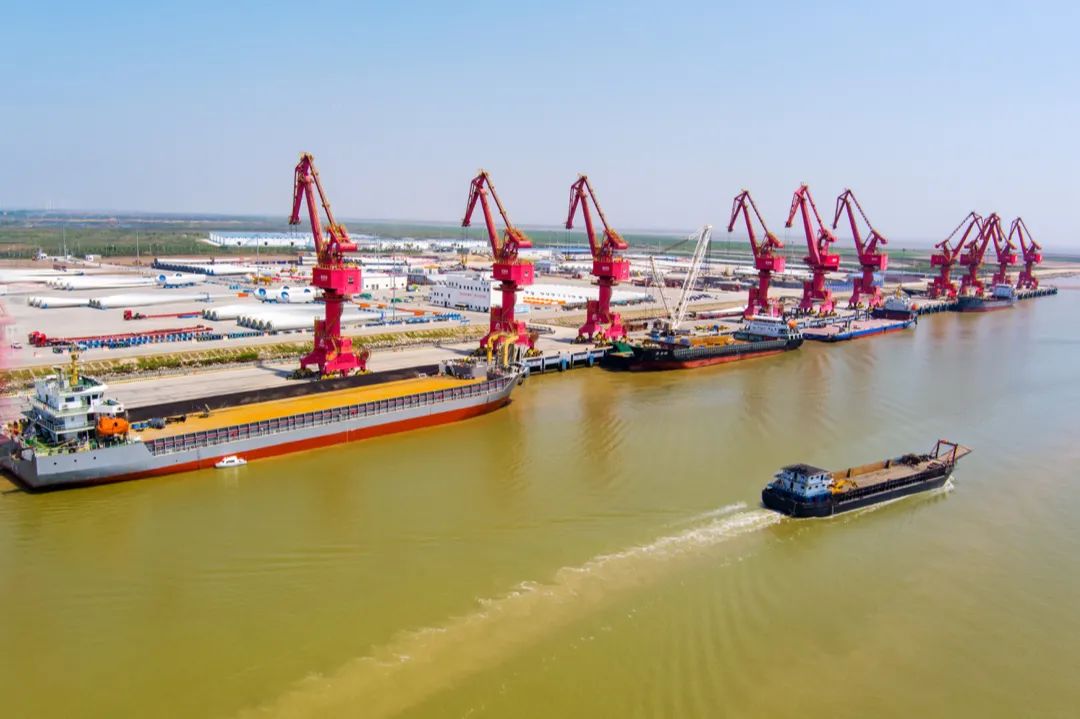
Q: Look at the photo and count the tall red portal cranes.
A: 10